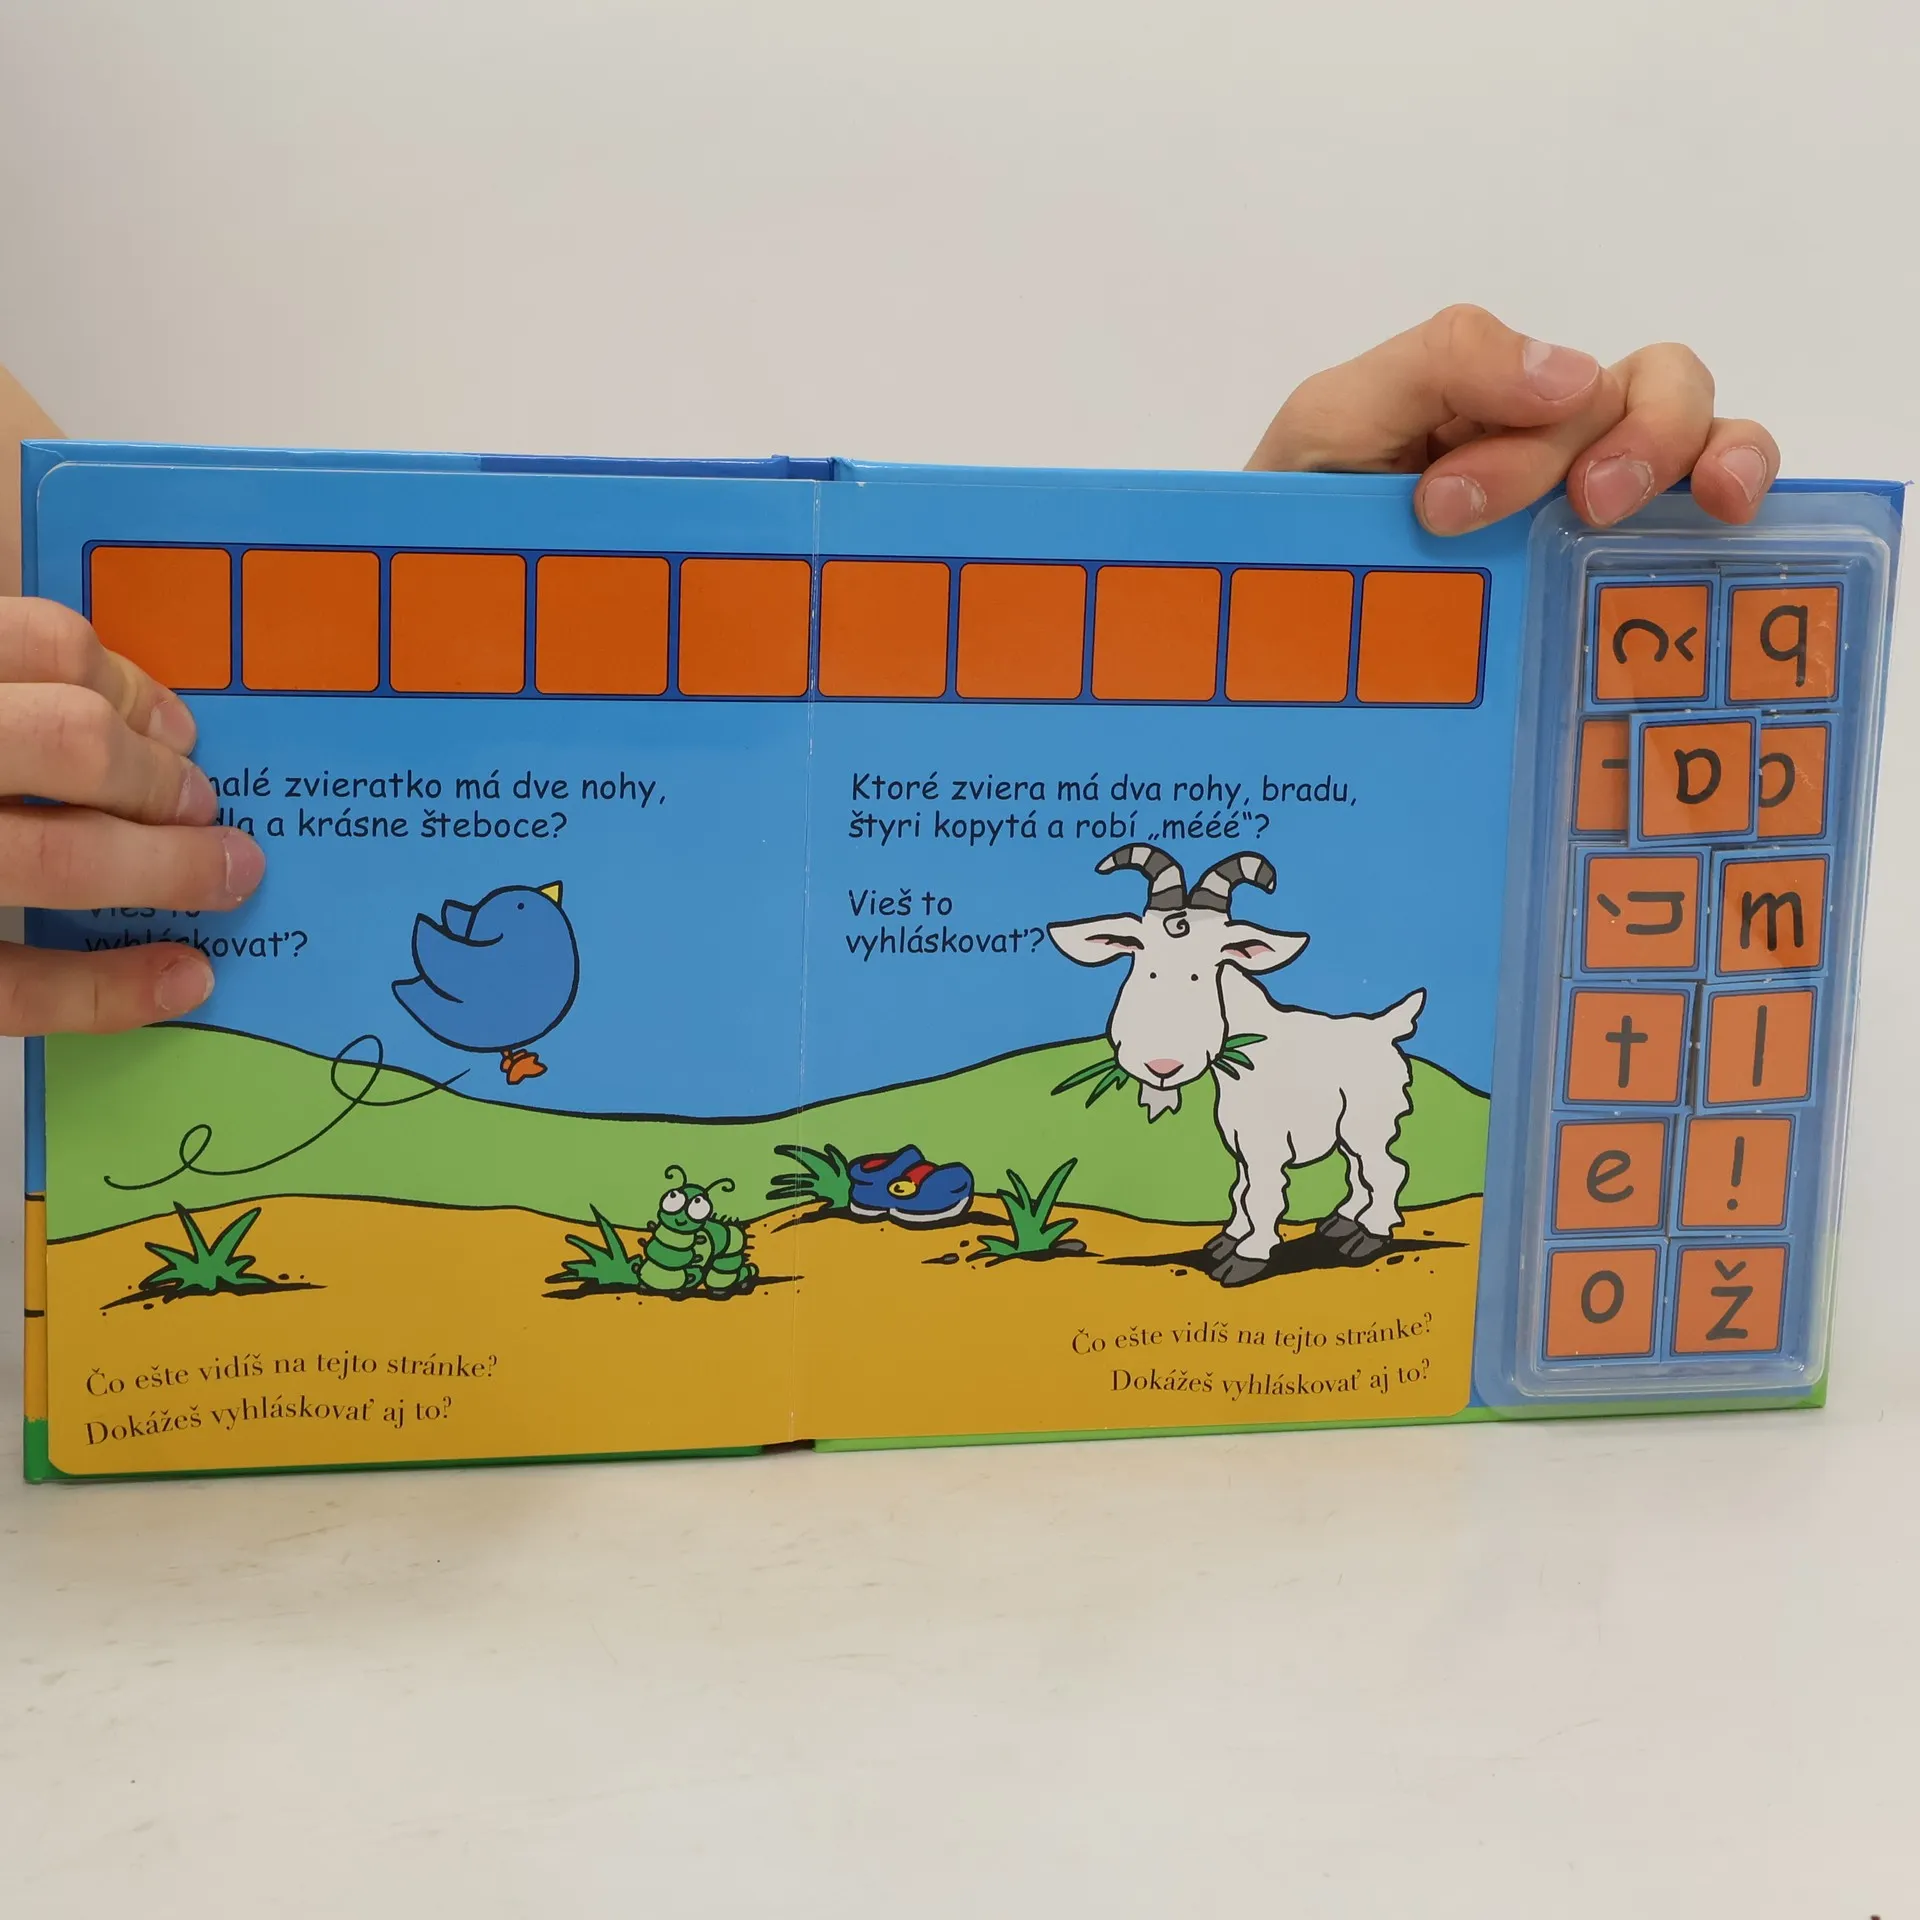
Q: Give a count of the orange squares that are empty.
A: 10